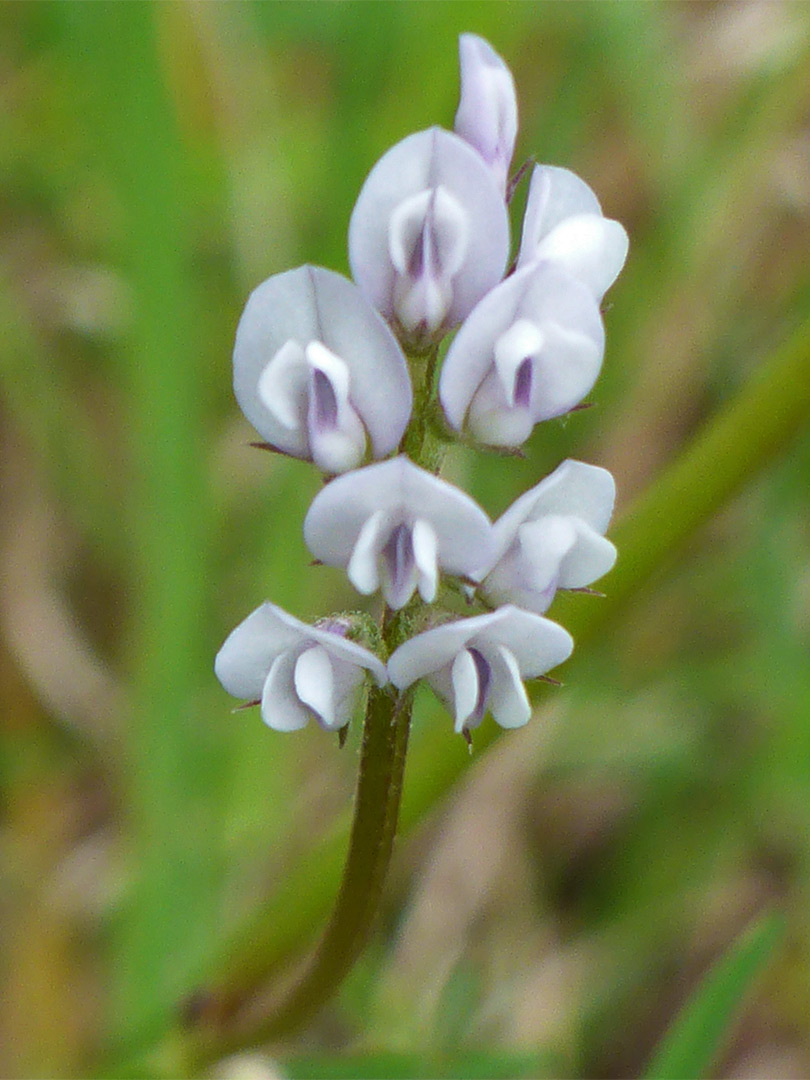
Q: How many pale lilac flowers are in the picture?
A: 9